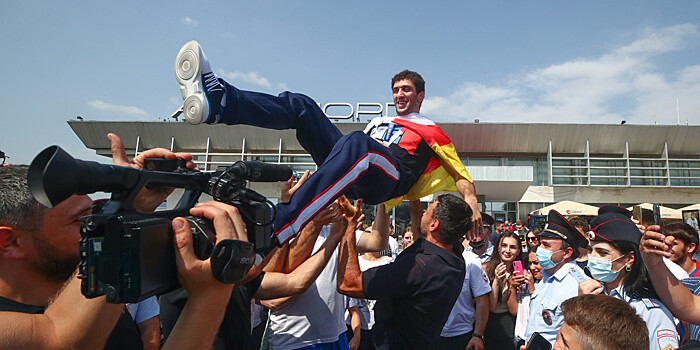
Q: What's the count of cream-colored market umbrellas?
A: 3